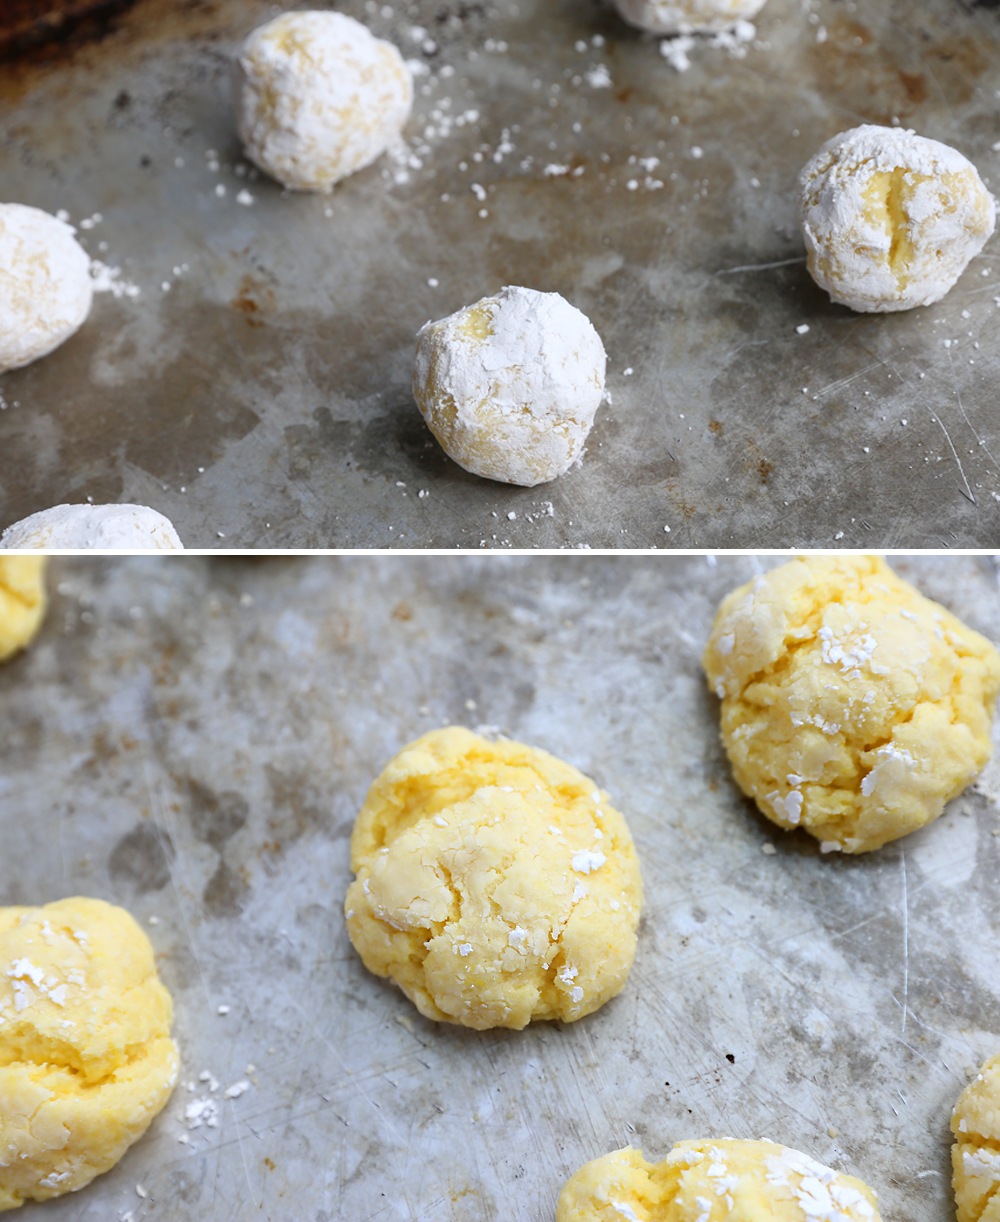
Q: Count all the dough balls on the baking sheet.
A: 6